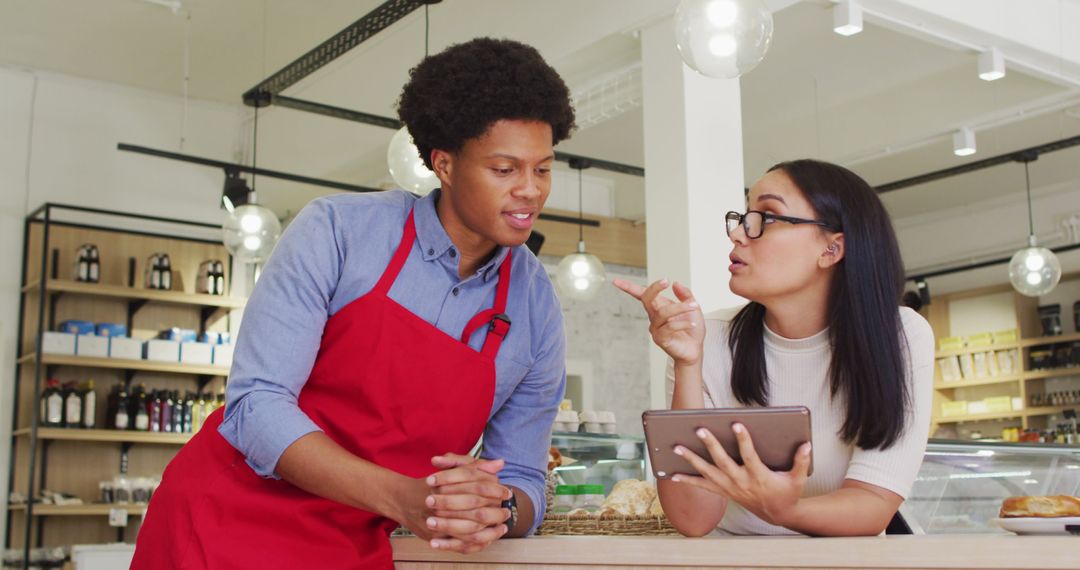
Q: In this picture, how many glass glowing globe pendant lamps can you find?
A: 5